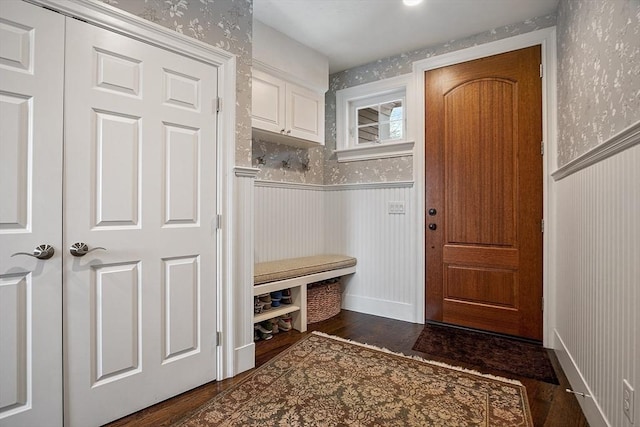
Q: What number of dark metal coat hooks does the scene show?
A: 3